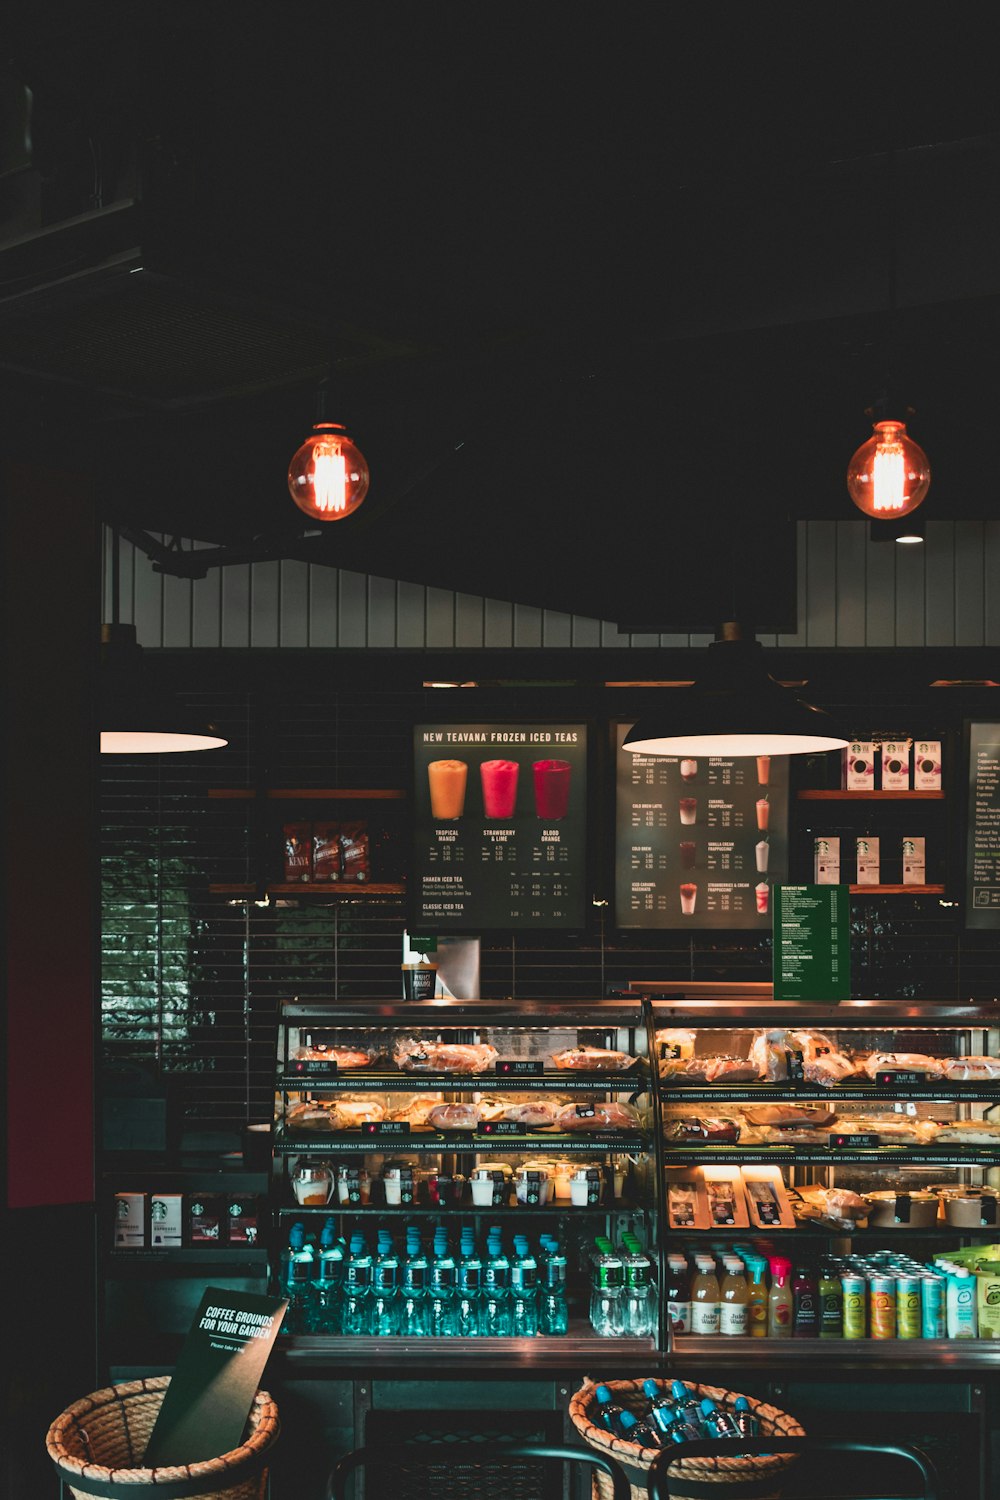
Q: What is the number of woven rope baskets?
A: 2